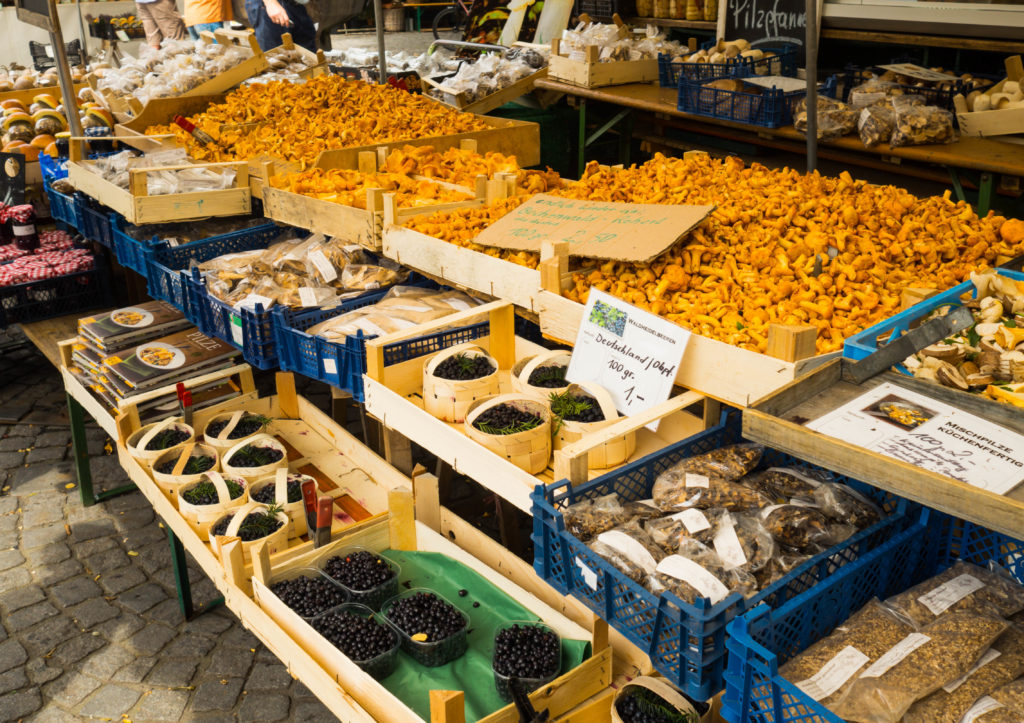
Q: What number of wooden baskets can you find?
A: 12